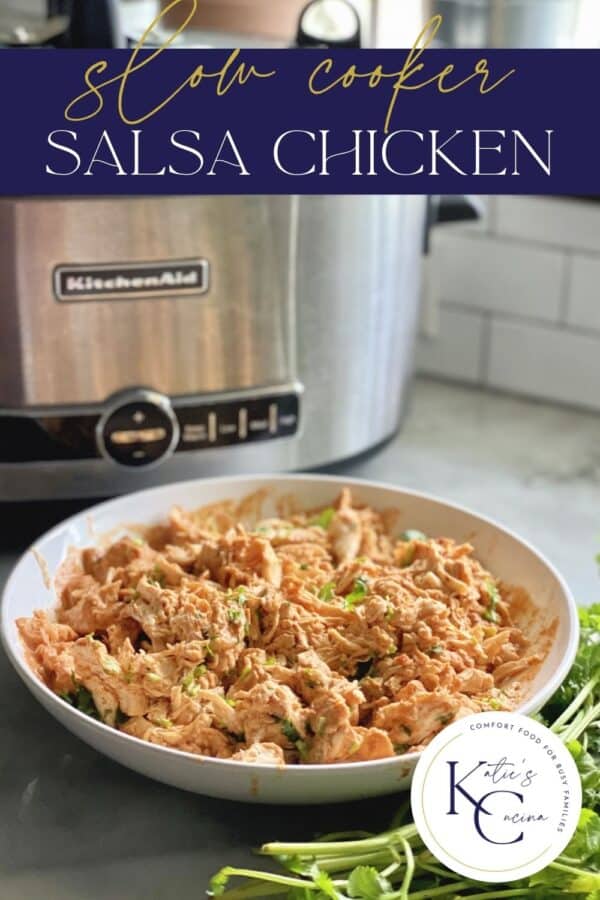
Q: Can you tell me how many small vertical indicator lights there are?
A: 3